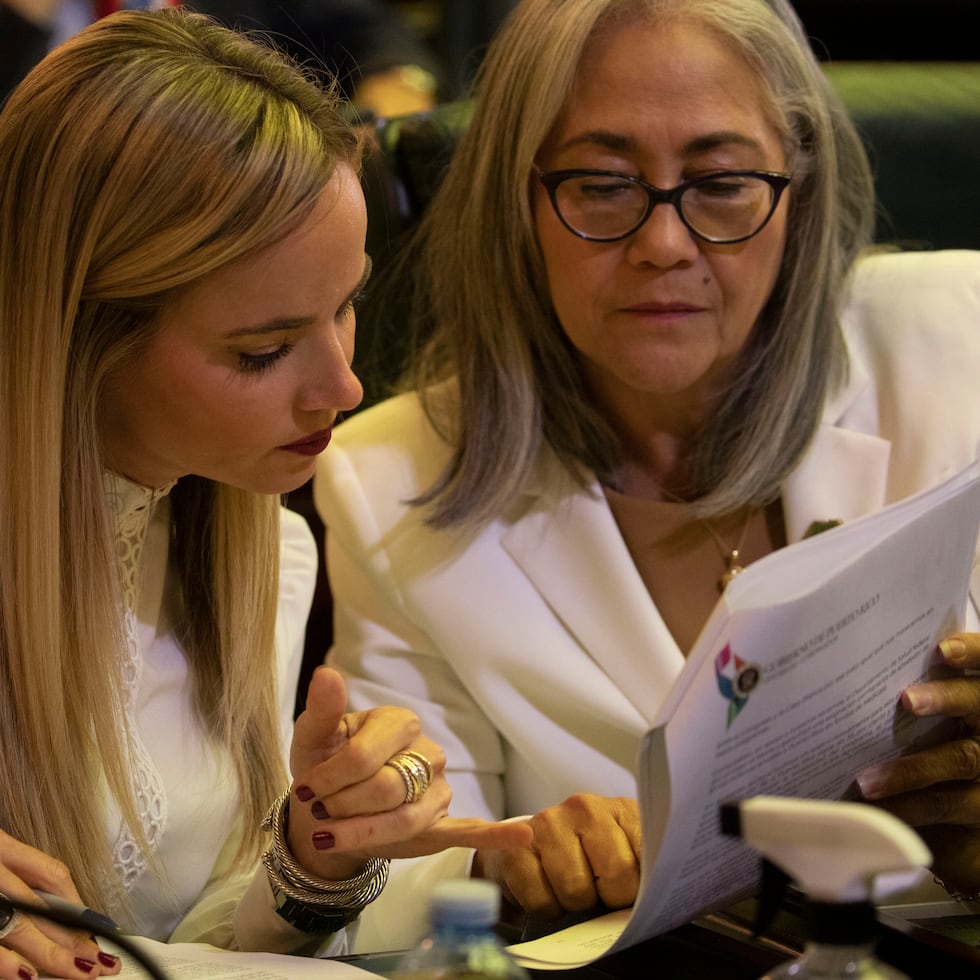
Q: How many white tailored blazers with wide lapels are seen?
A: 1